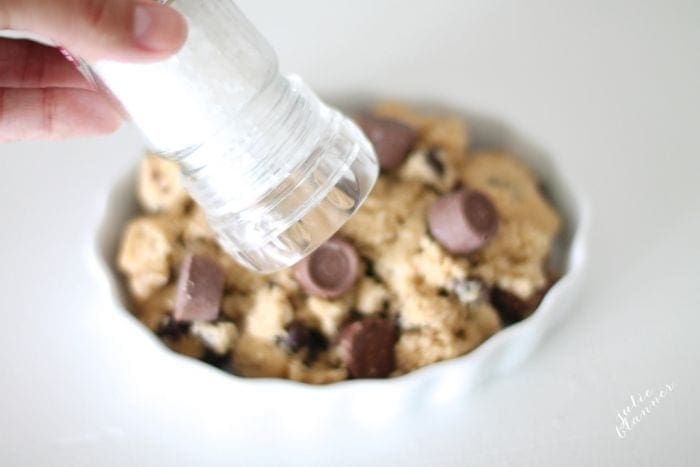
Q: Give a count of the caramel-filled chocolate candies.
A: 5